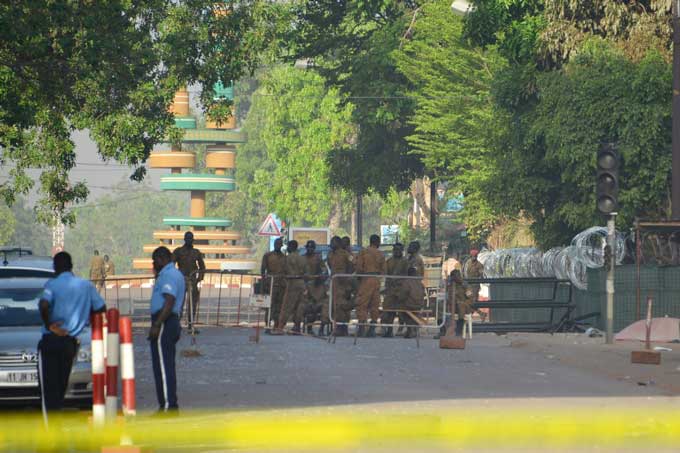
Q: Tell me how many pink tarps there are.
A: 1